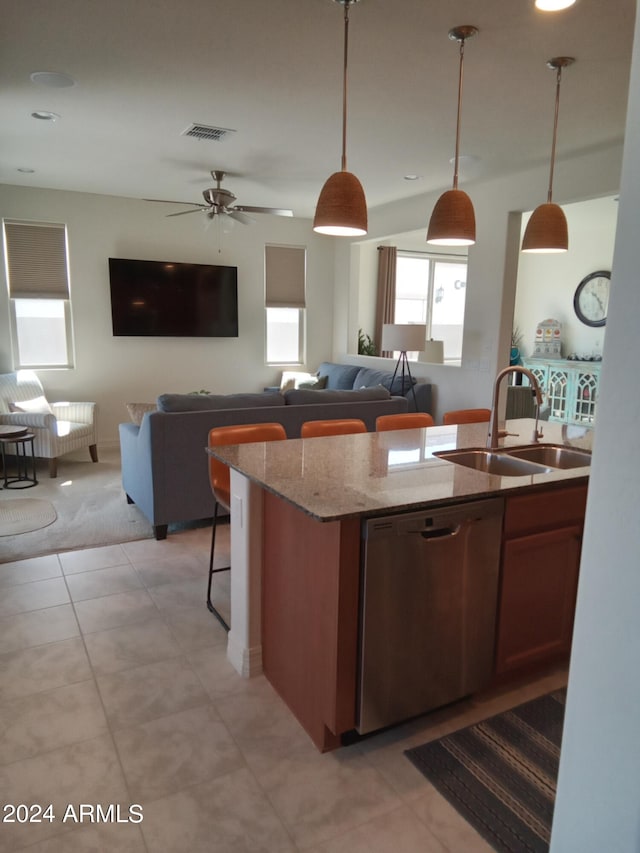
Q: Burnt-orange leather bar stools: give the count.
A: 4